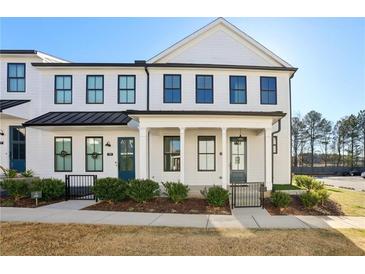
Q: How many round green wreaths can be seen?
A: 2